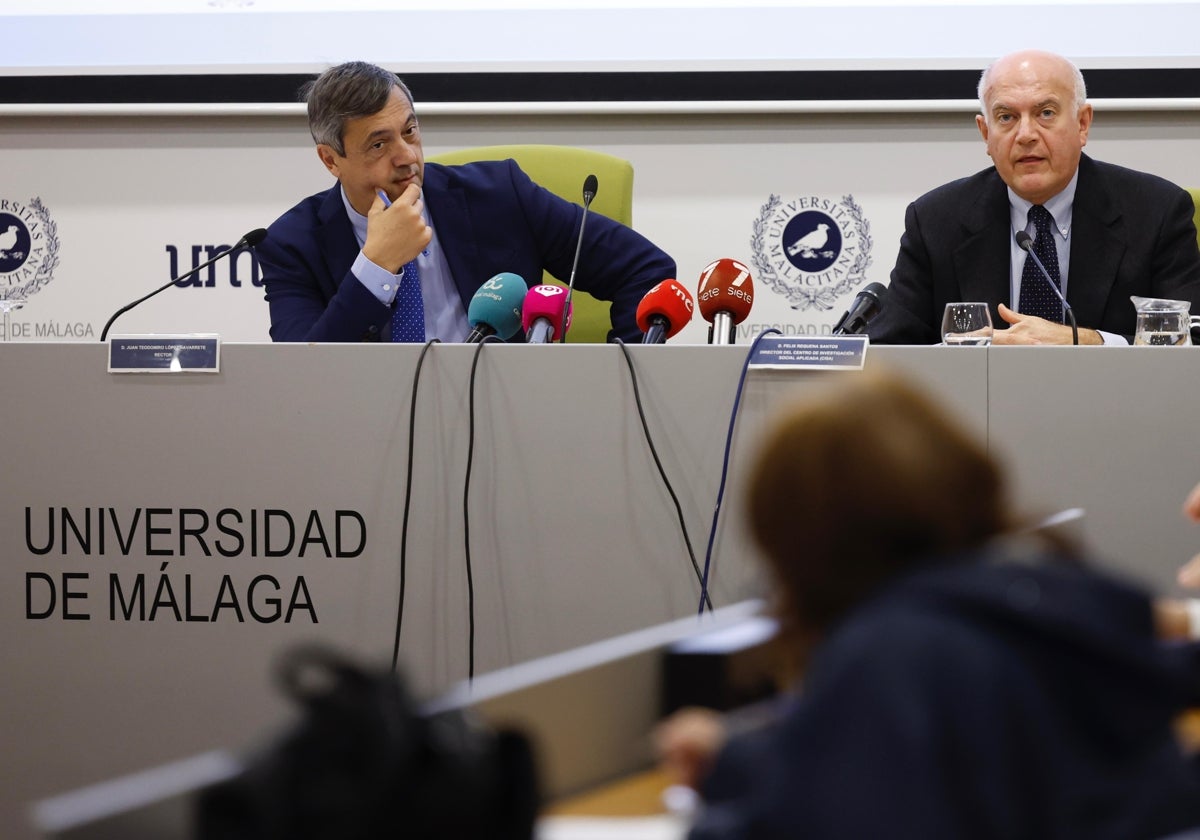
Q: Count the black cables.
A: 3